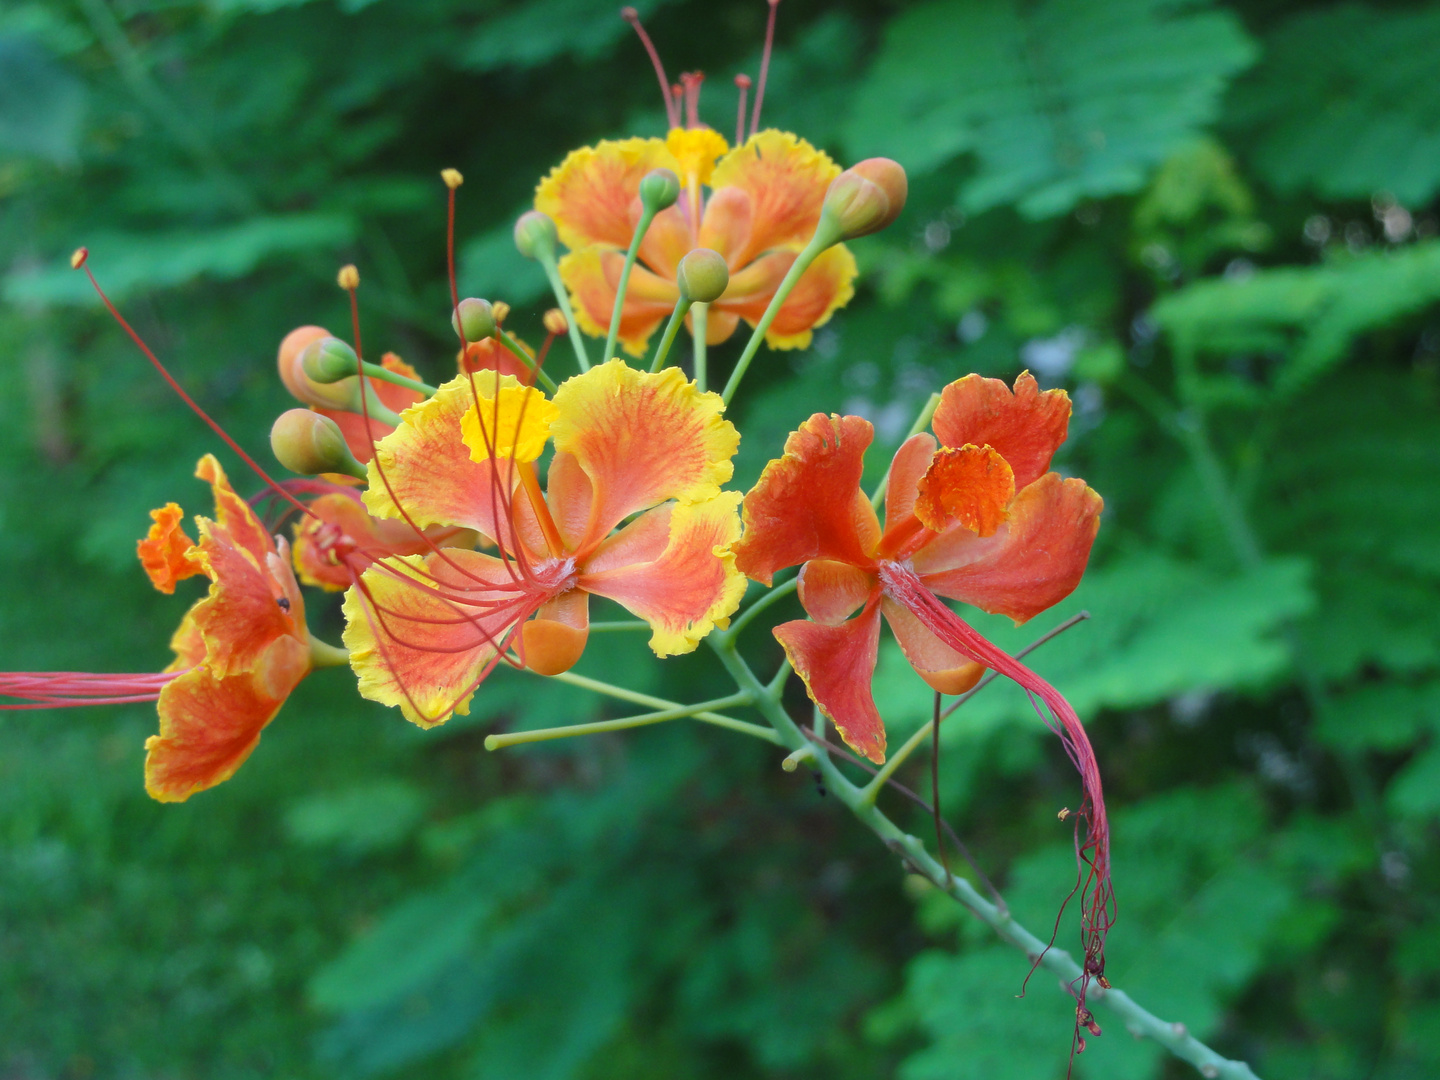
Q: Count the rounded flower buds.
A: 8